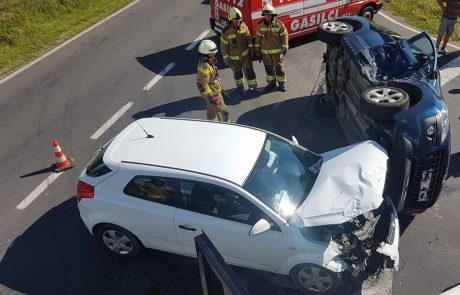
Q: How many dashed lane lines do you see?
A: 4